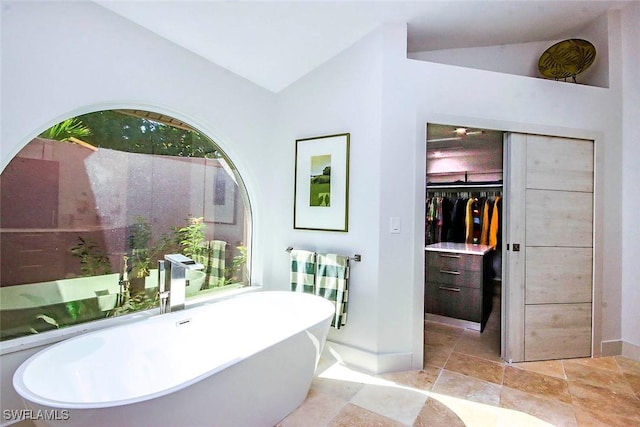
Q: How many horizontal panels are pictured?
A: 4